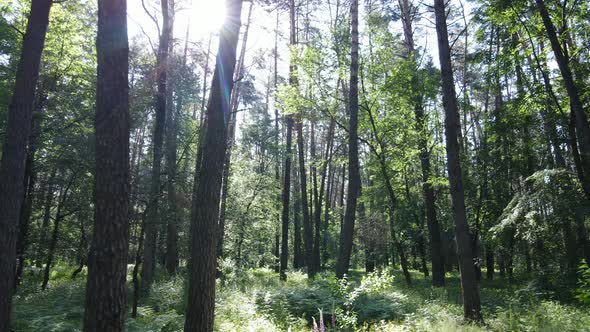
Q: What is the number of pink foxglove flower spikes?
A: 3